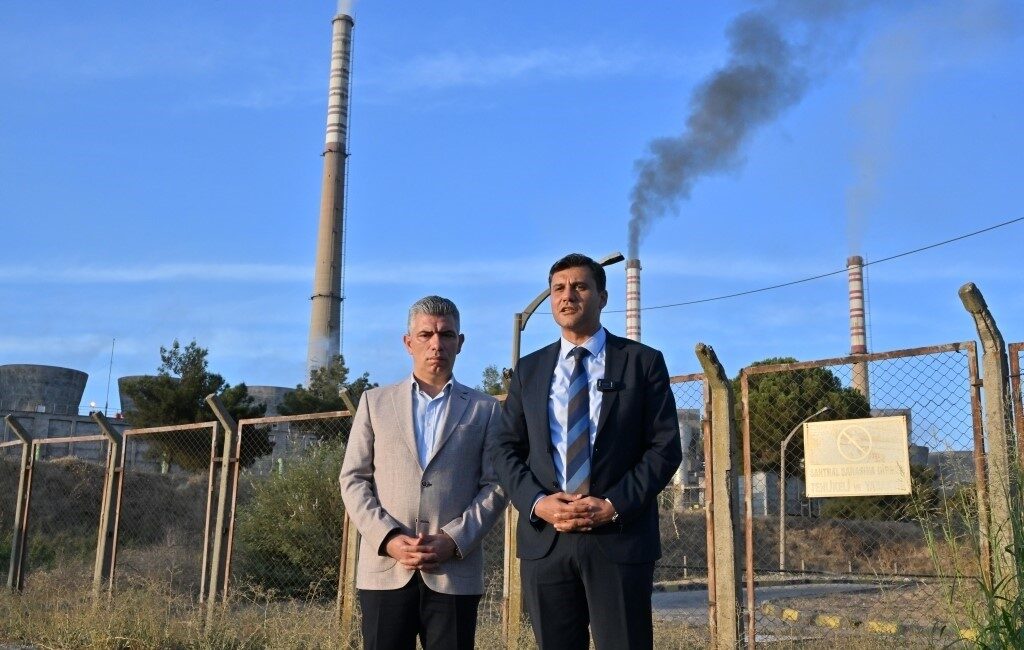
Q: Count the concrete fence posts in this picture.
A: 7